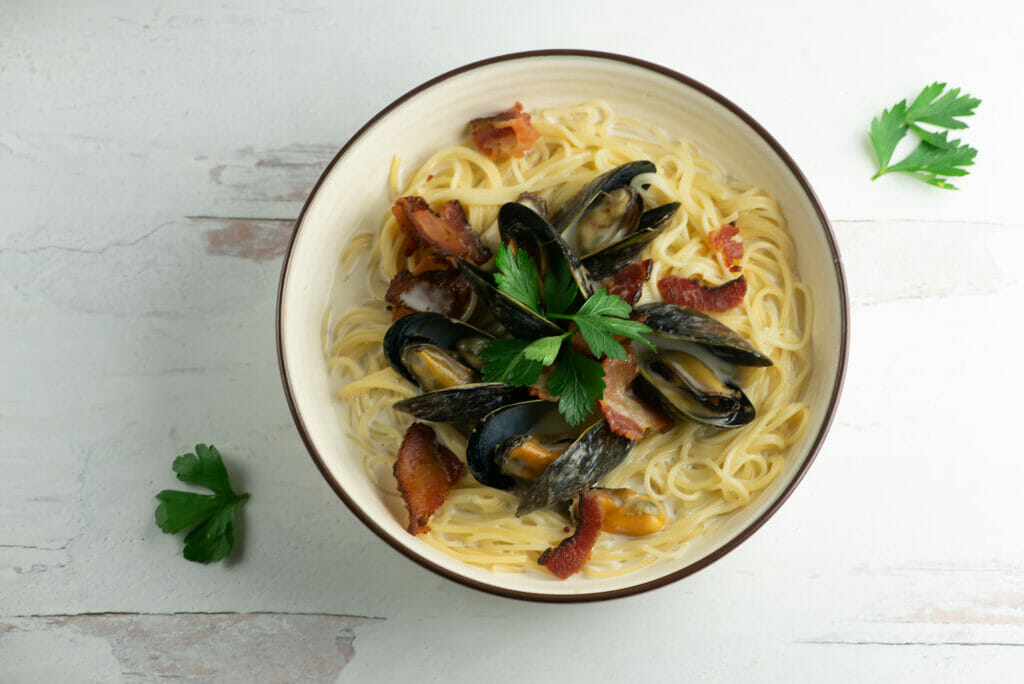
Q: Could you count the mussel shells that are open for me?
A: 5